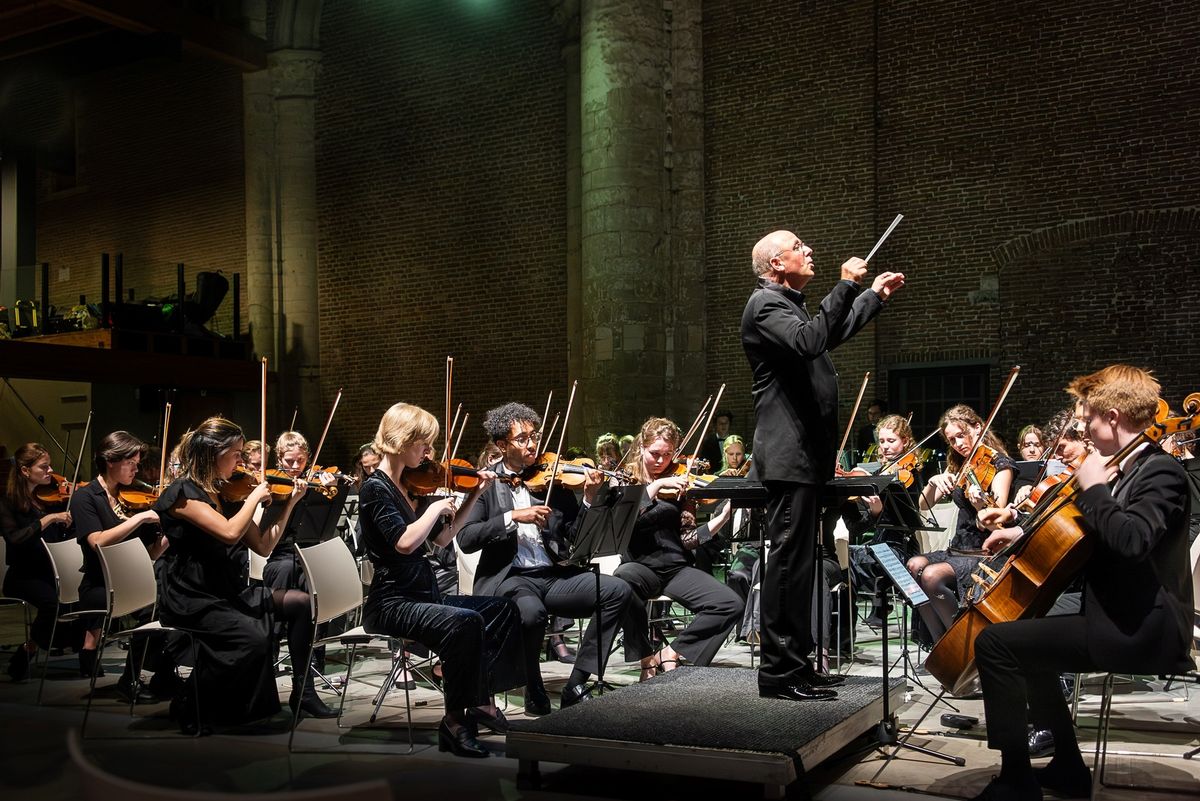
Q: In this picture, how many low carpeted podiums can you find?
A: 1